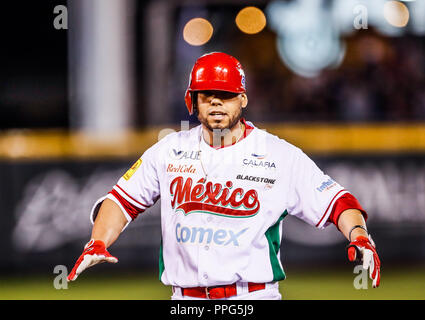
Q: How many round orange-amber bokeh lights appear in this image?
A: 3